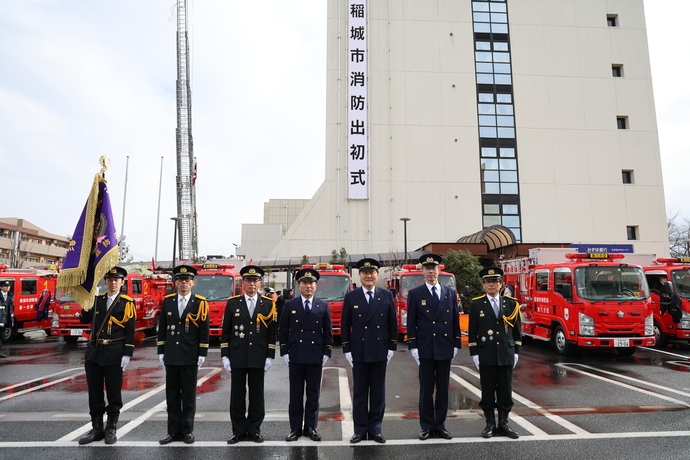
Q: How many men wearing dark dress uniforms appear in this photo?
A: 7